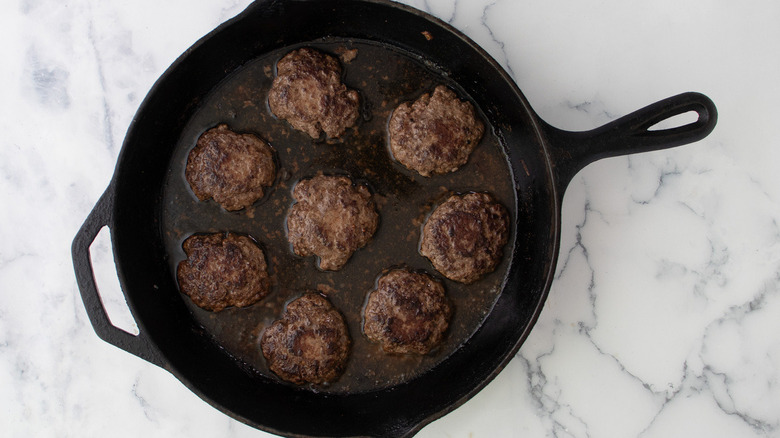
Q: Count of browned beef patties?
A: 8